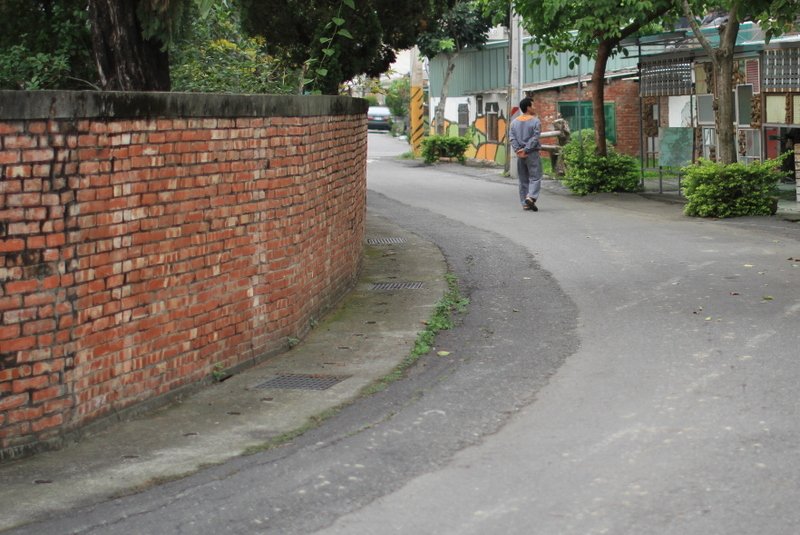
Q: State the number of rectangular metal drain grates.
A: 3